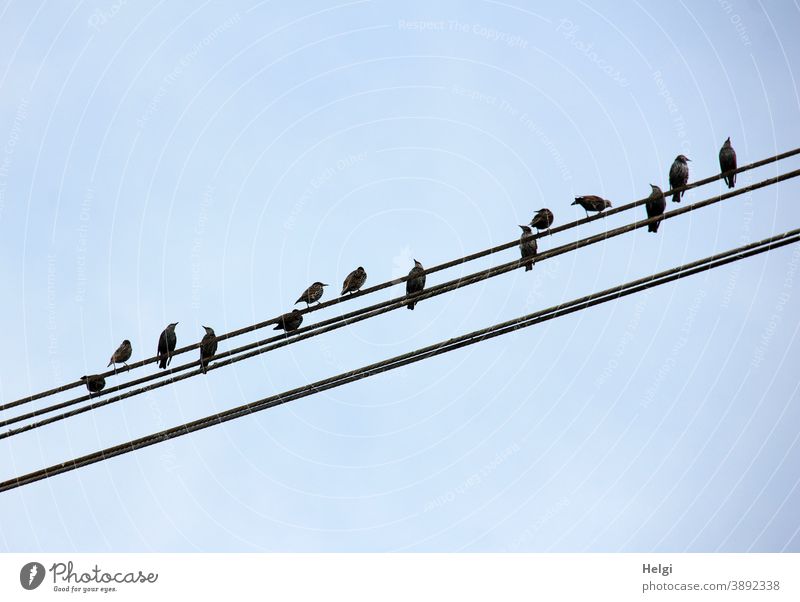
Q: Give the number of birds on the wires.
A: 14